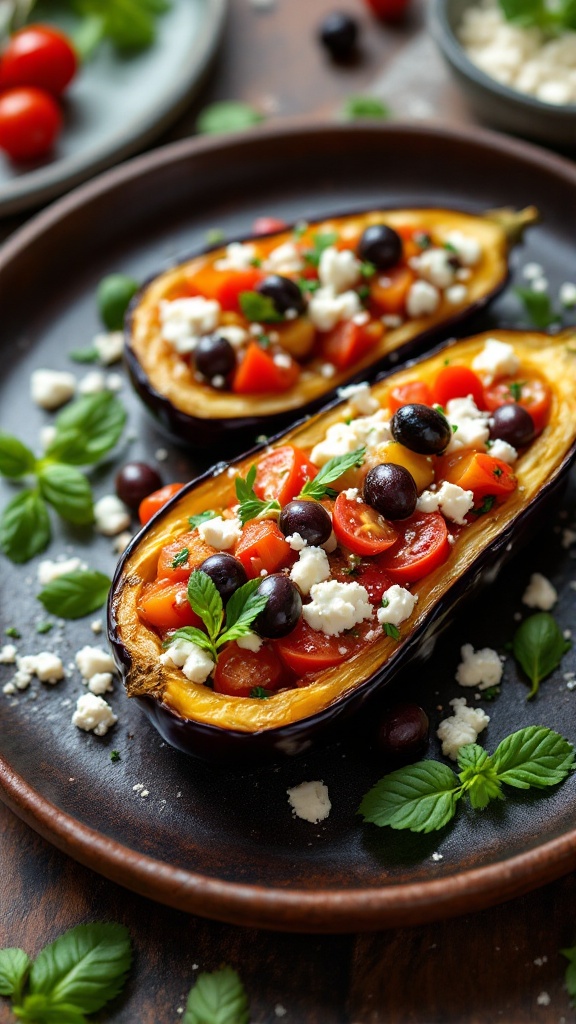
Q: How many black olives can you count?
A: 12